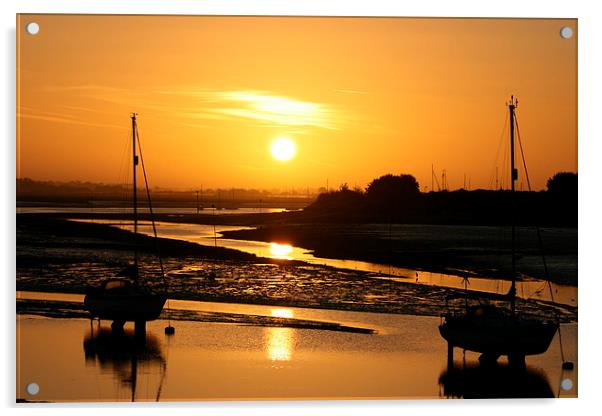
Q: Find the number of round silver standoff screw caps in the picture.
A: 4